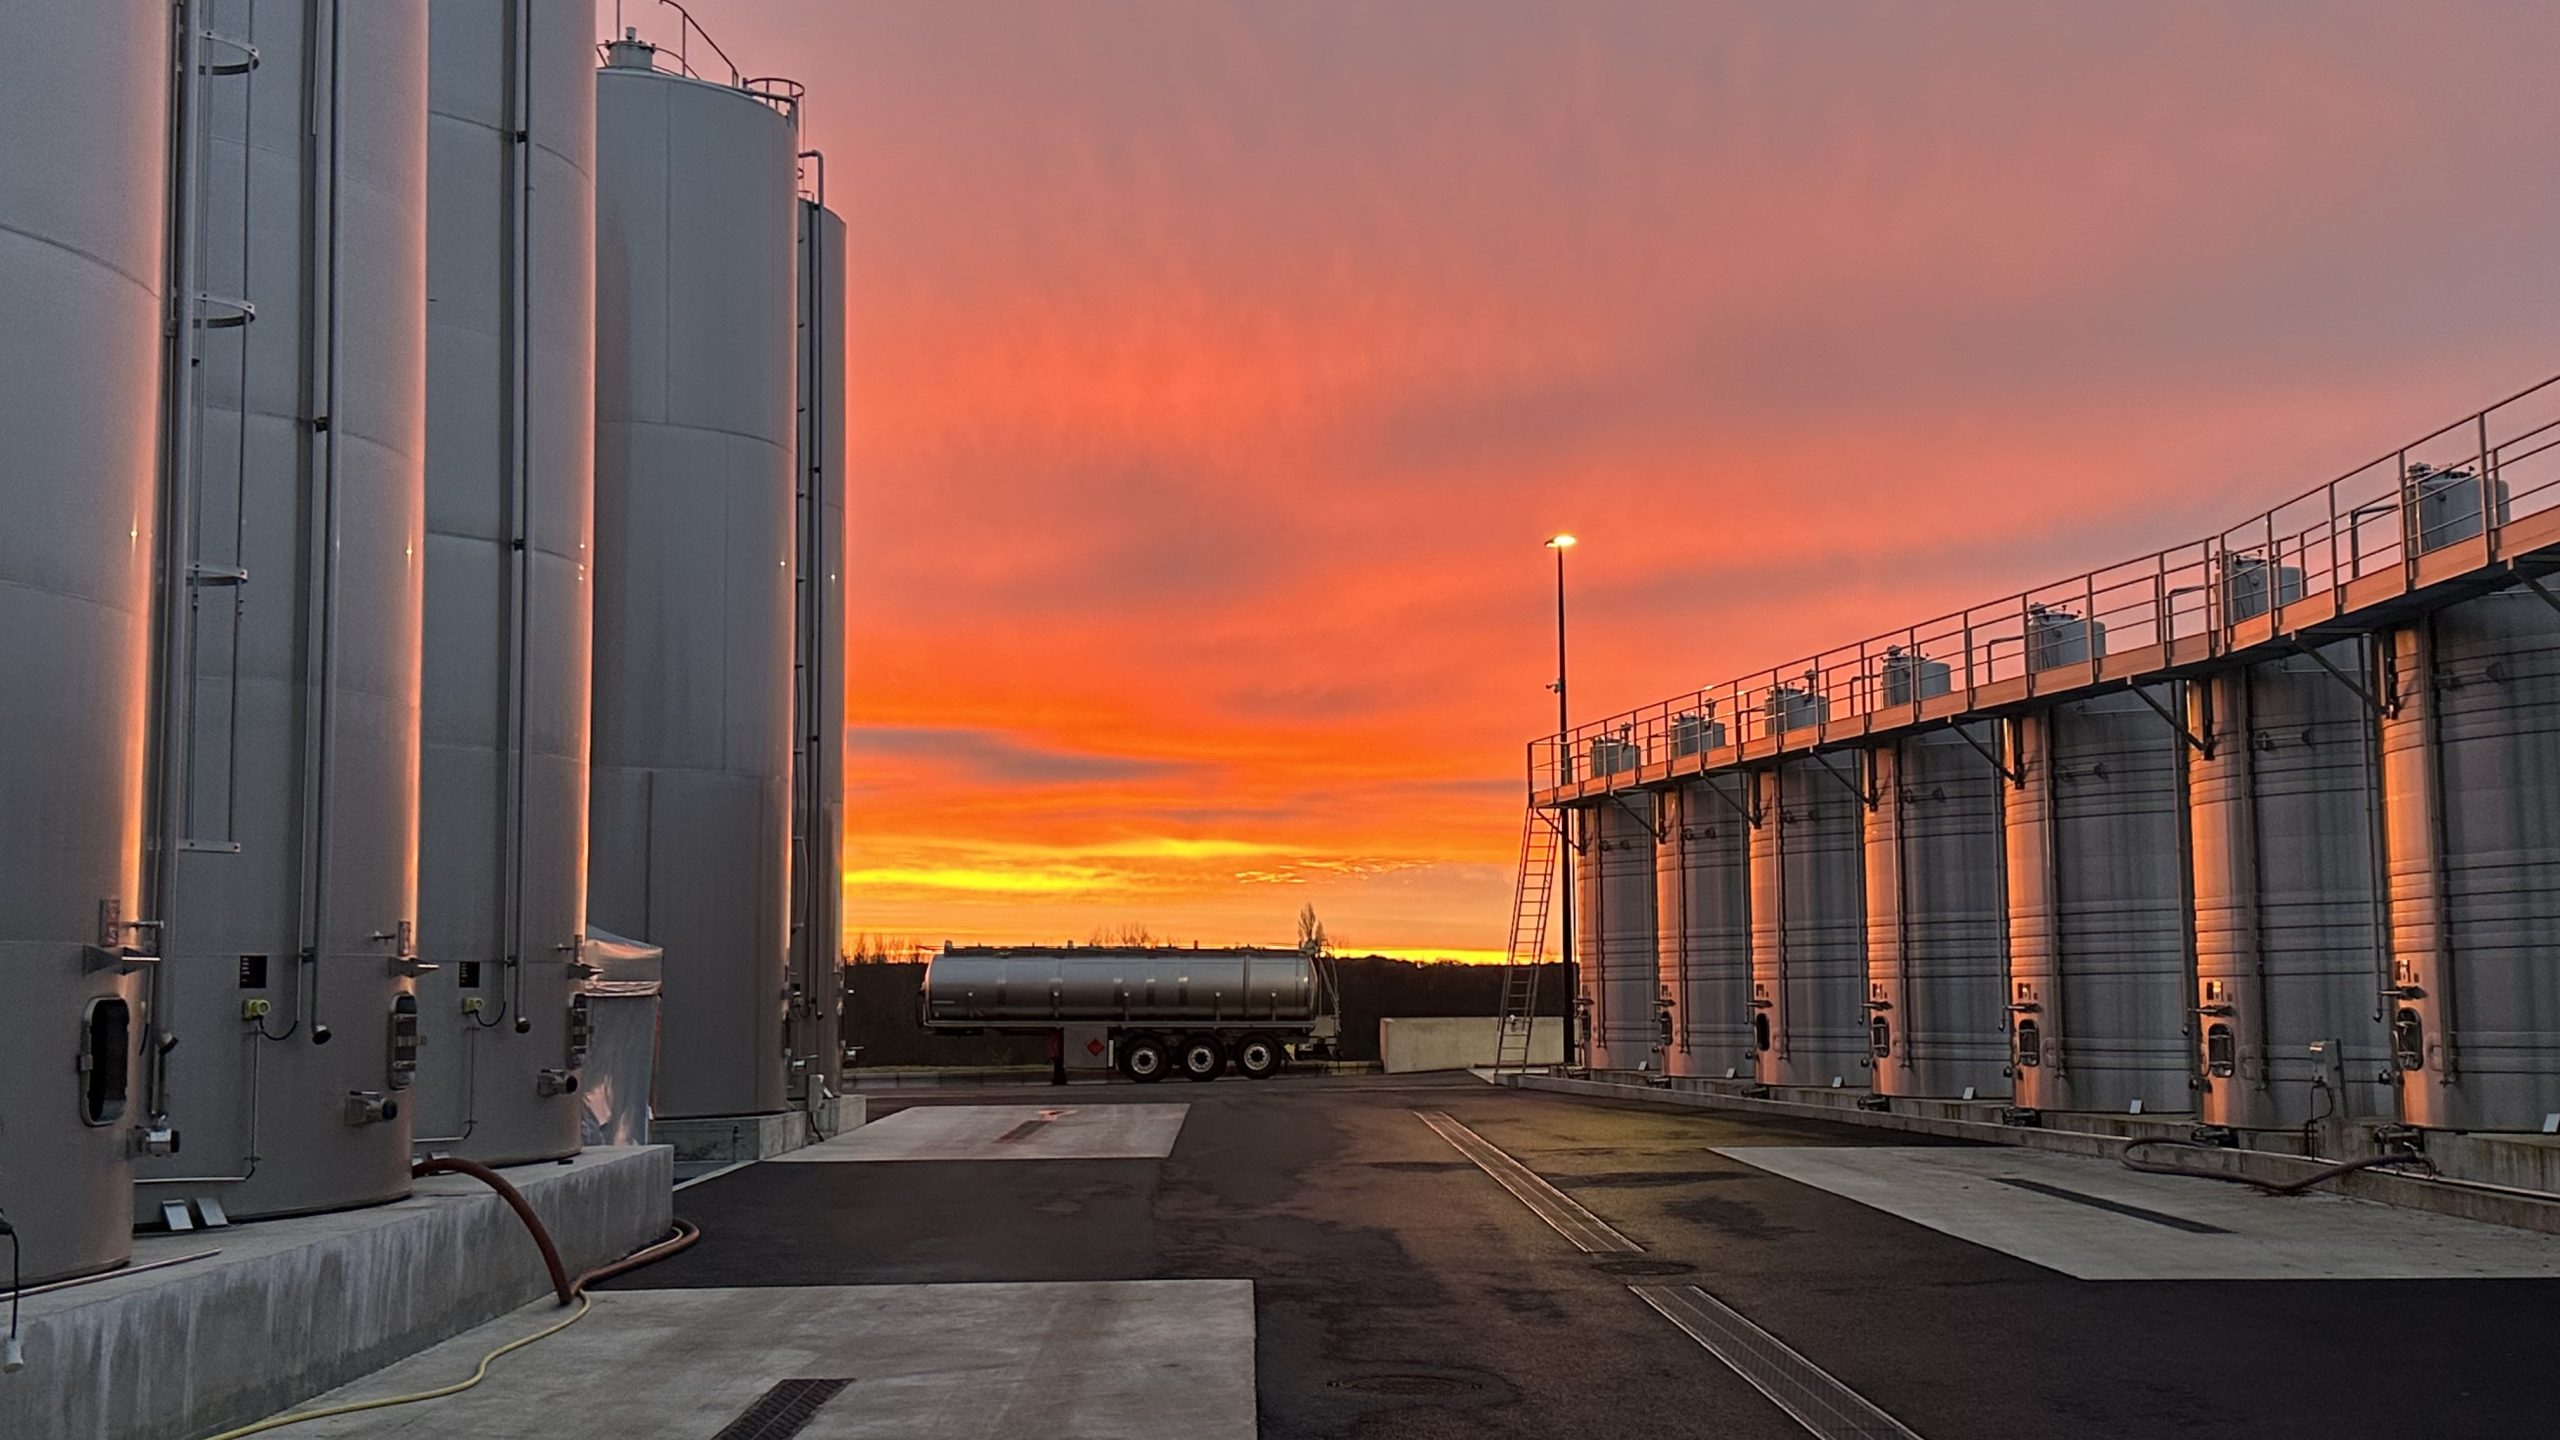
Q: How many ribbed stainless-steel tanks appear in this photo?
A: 7